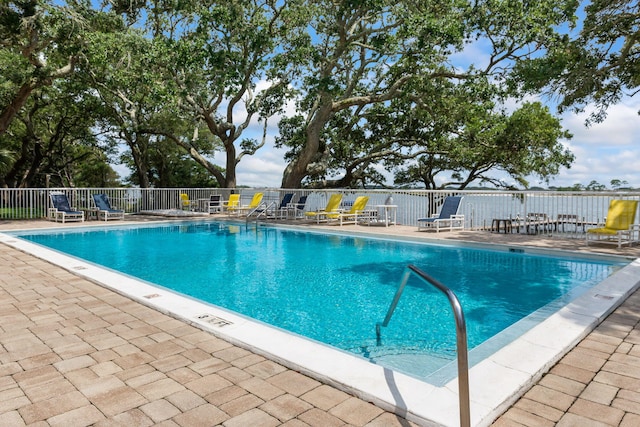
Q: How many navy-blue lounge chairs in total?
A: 5